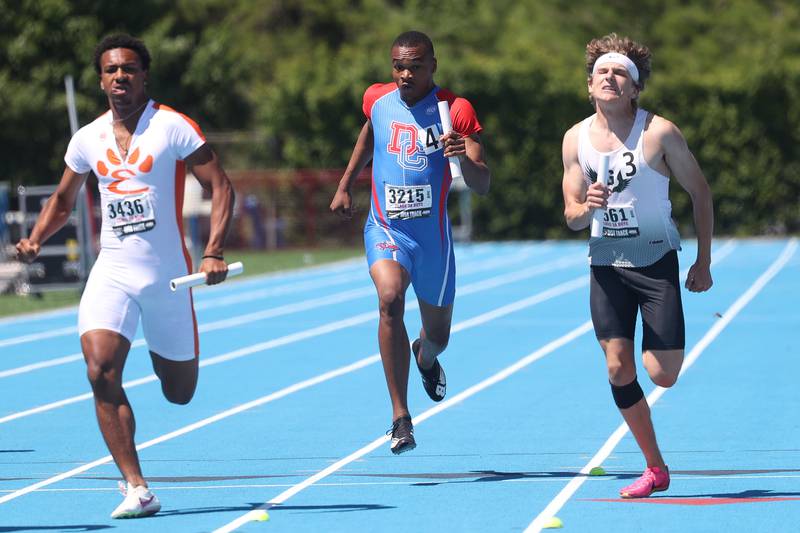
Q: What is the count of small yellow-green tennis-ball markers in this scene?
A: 3